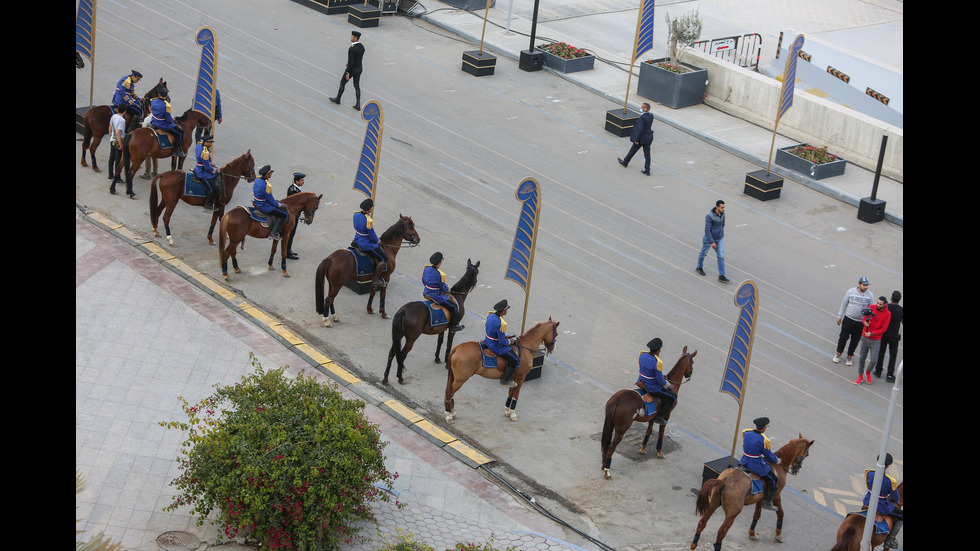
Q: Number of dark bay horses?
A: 1